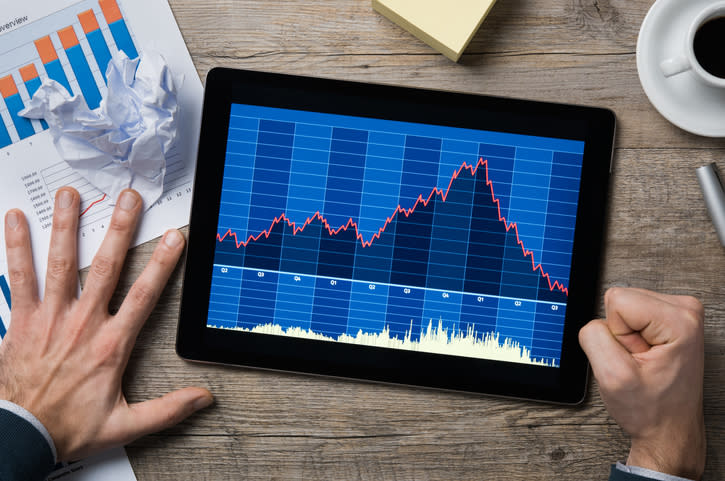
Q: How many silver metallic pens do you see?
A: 1